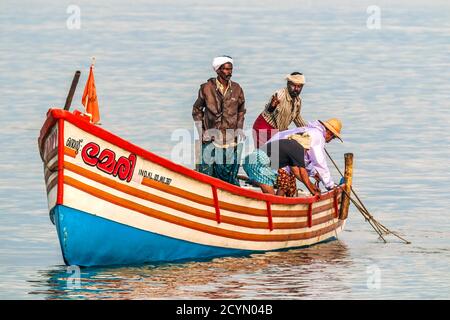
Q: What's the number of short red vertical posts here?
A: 4